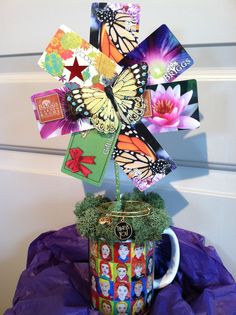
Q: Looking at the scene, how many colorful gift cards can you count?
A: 7